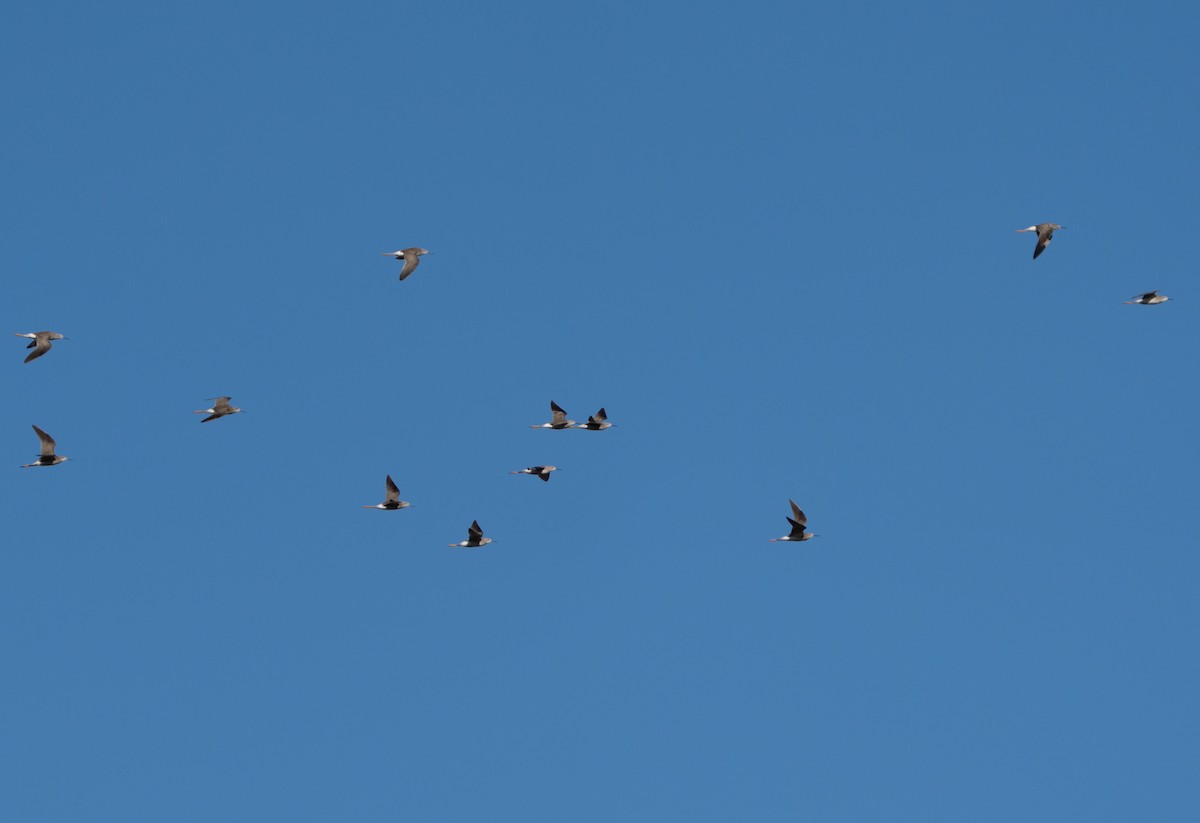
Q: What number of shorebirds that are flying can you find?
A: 12